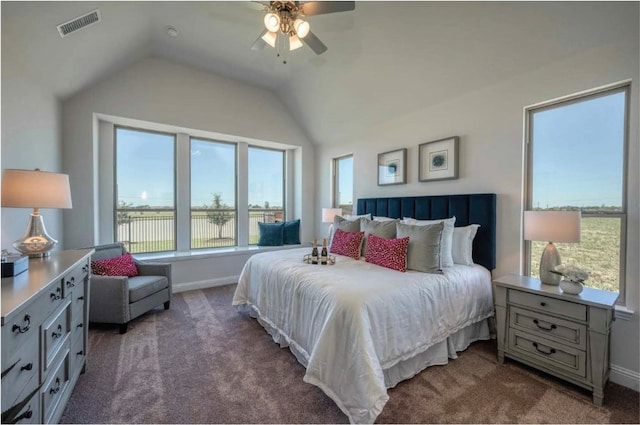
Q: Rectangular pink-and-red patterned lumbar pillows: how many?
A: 3